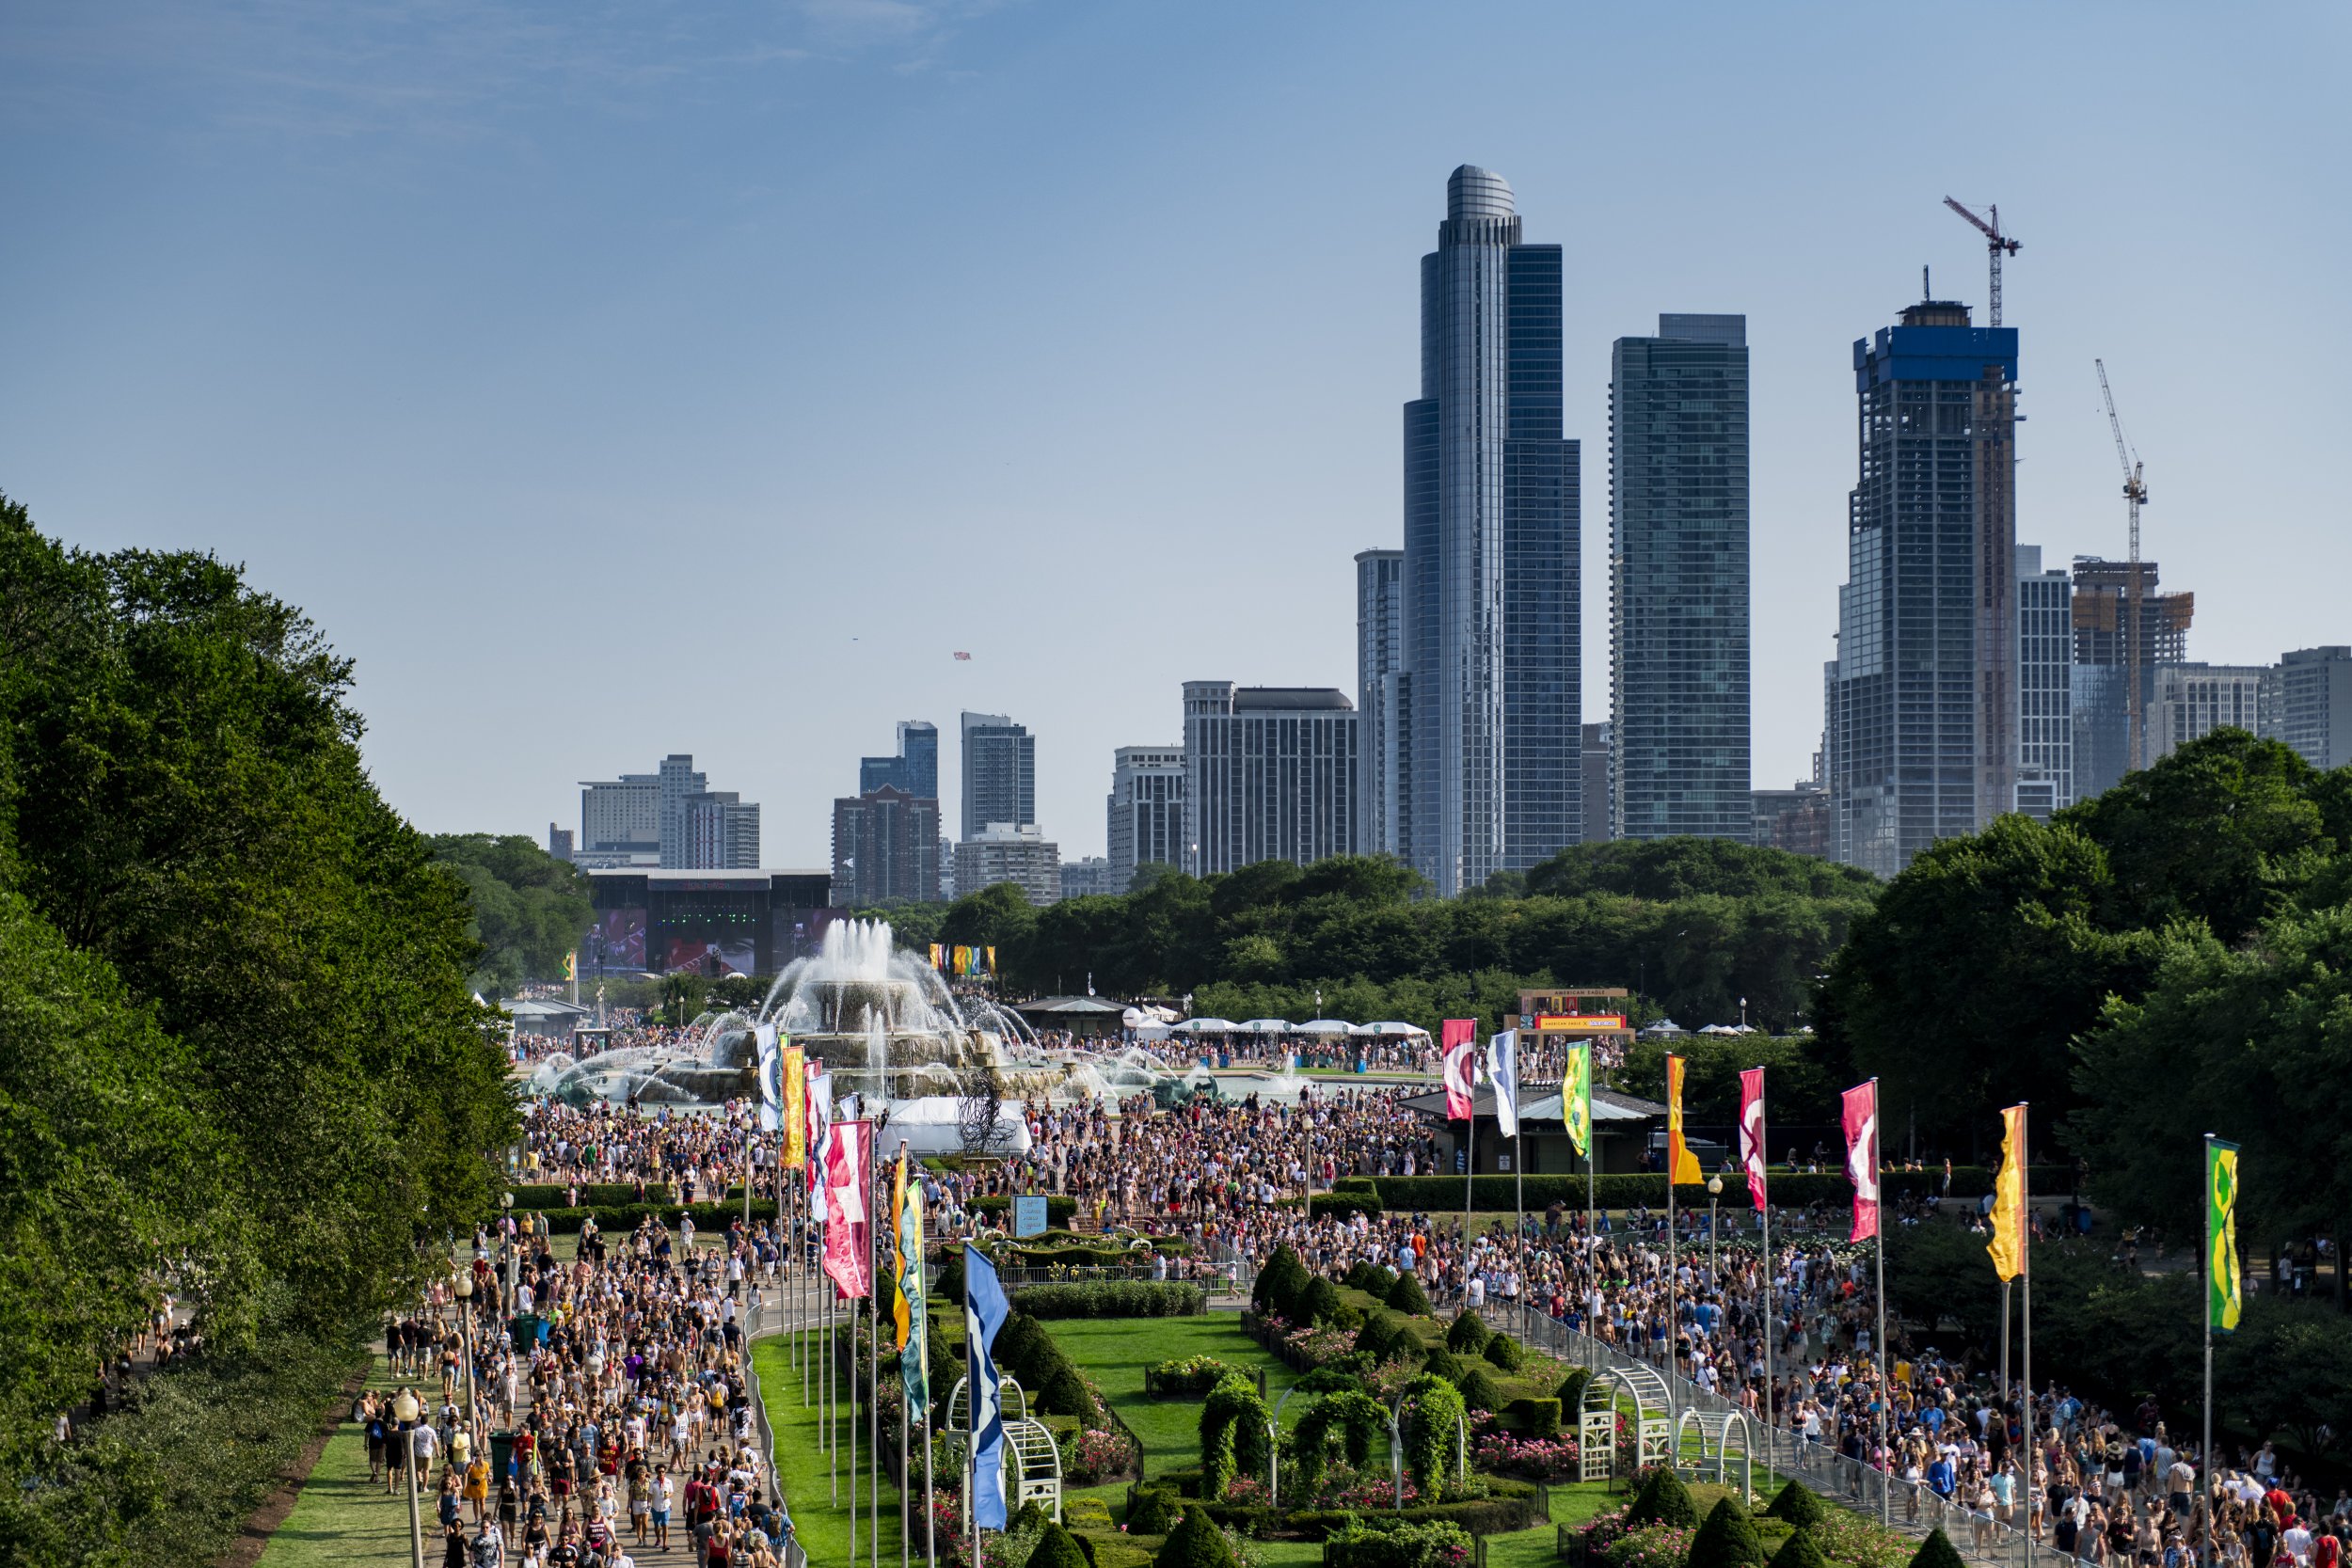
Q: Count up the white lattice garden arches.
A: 4